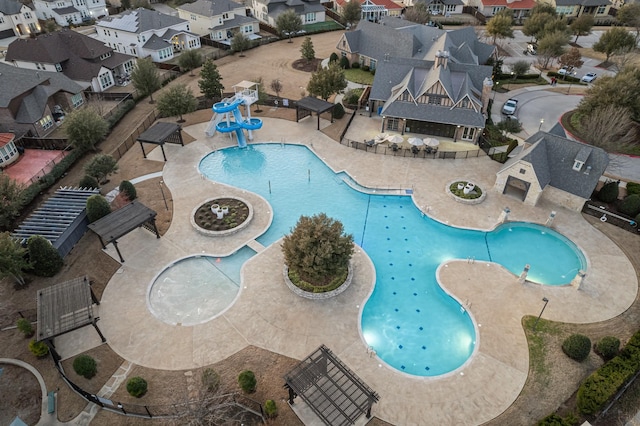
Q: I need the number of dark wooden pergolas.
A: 5